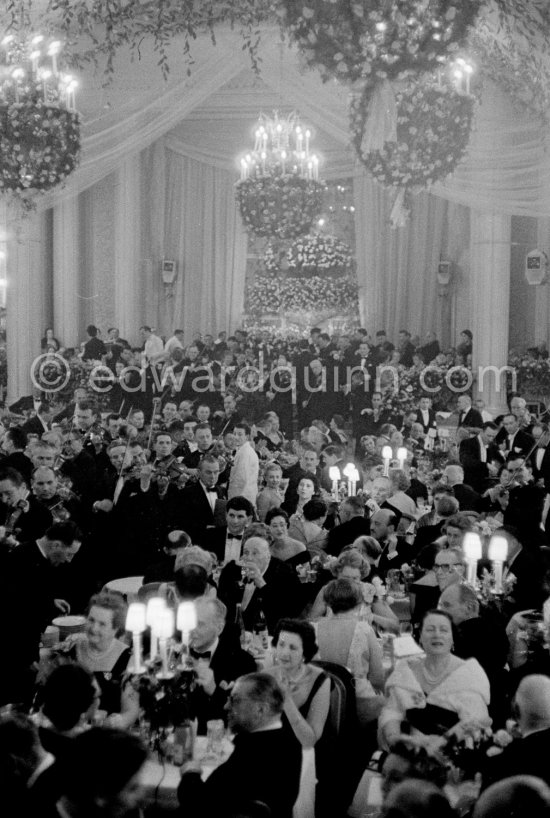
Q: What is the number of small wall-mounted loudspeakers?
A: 3